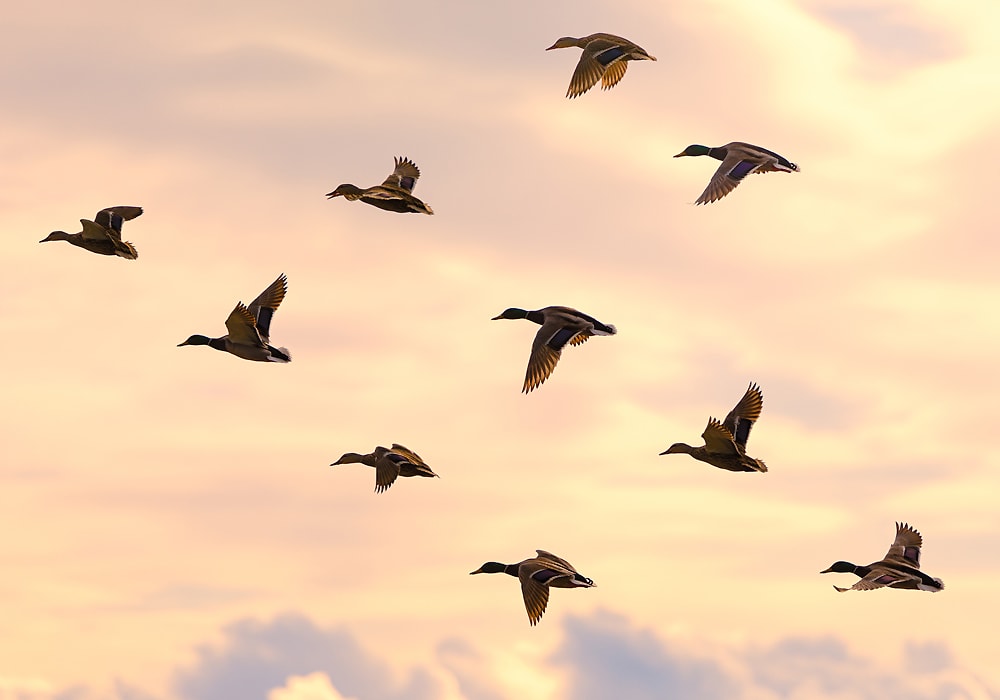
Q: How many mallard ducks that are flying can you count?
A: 10